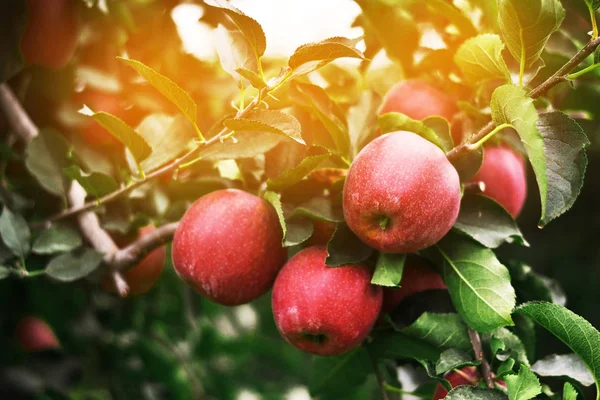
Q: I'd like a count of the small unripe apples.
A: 0